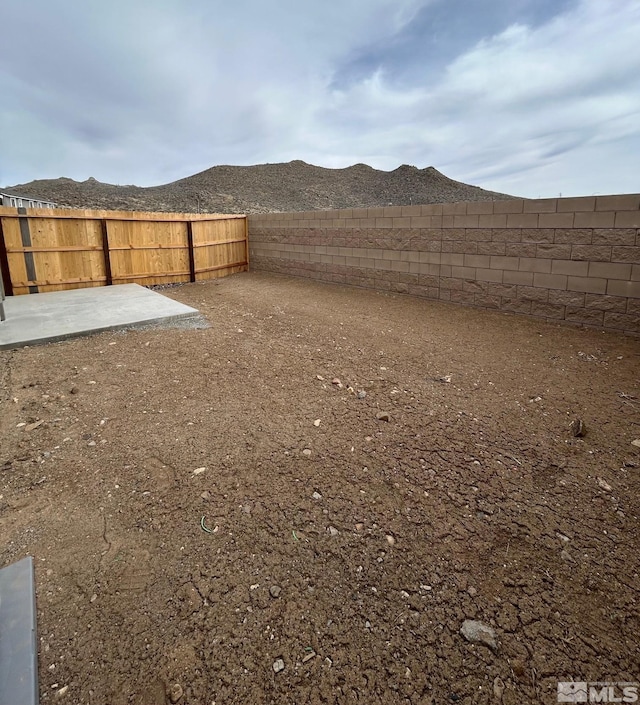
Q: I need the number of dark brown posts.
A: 3